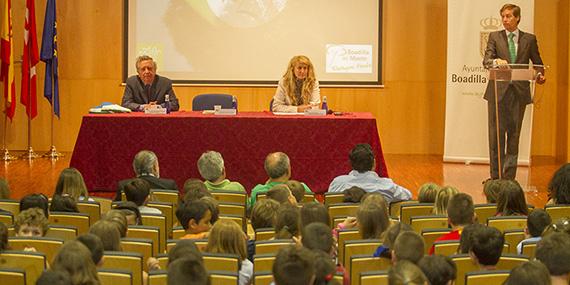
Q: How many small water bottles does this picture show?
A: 3